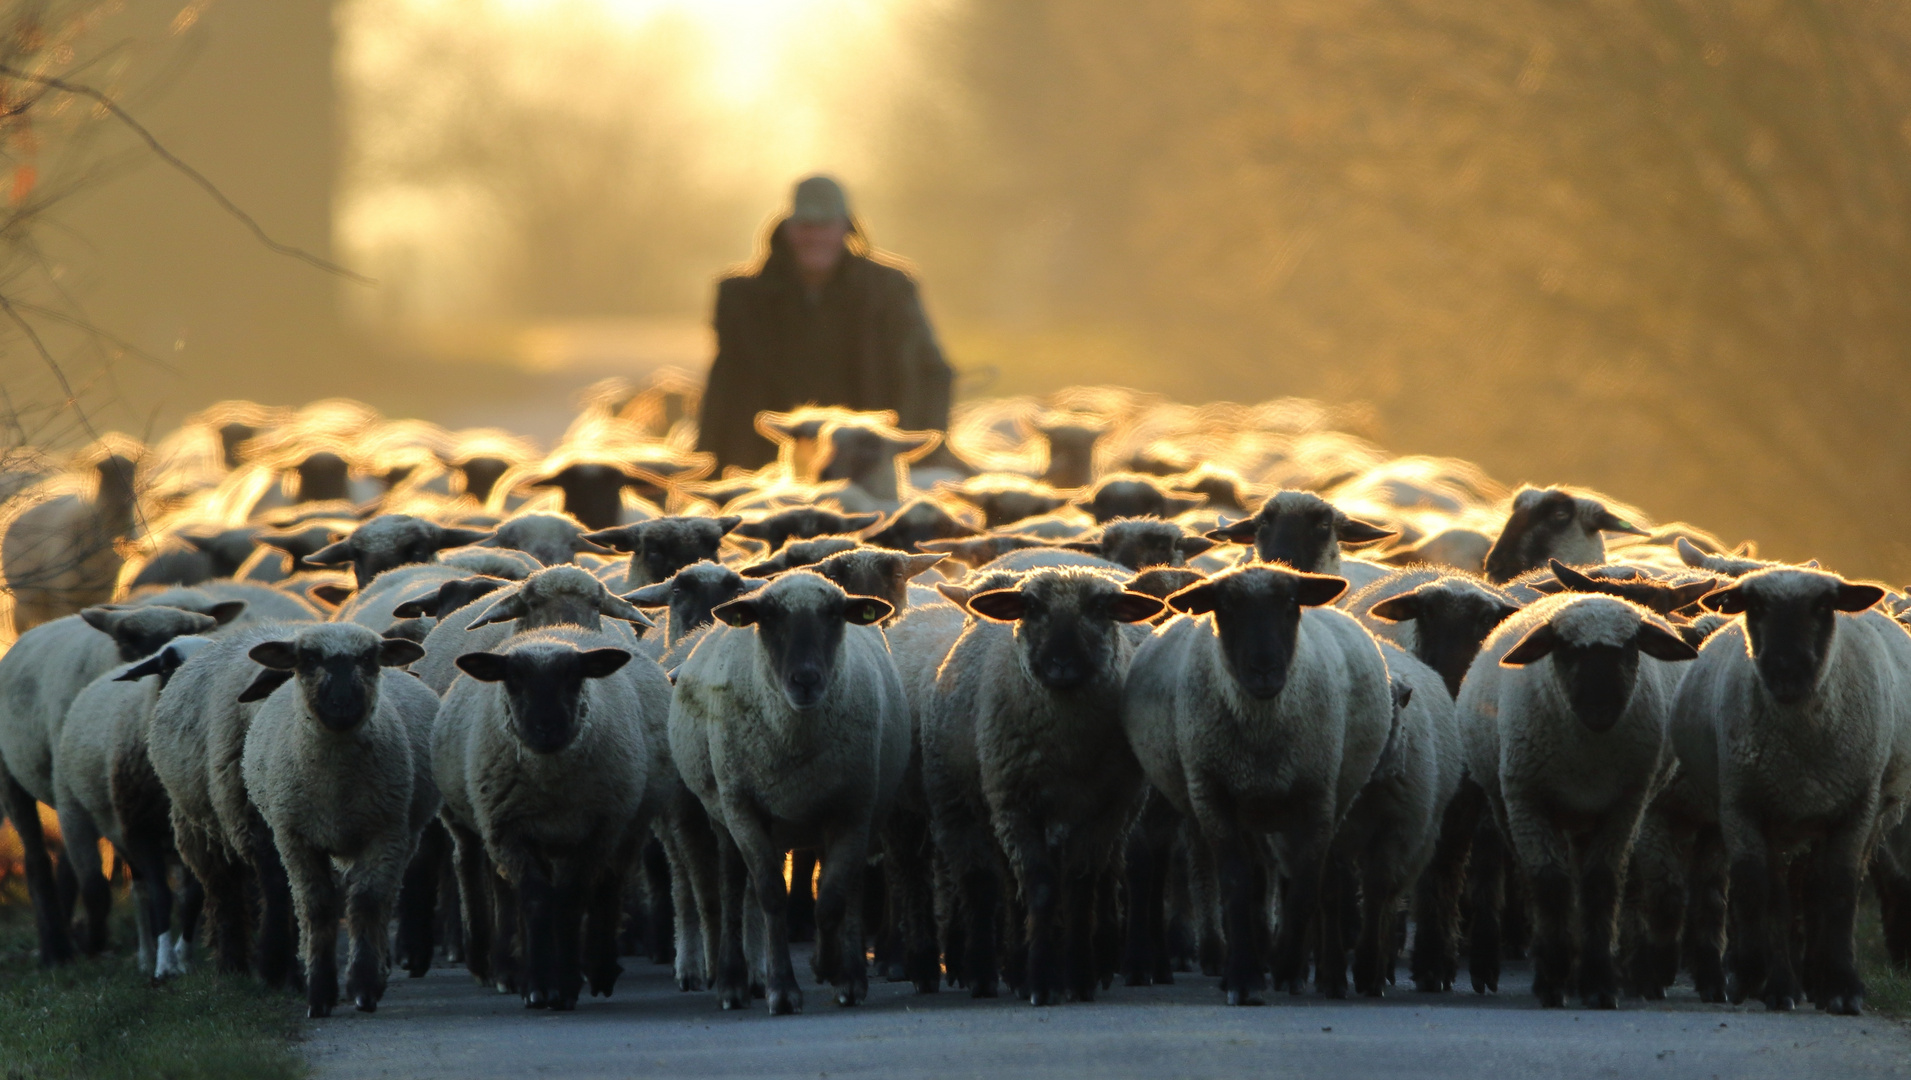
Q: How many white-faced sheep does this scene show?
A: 0